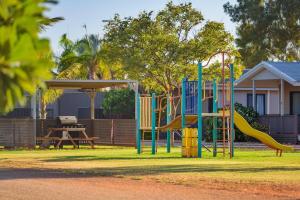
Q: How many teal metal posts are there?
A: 7